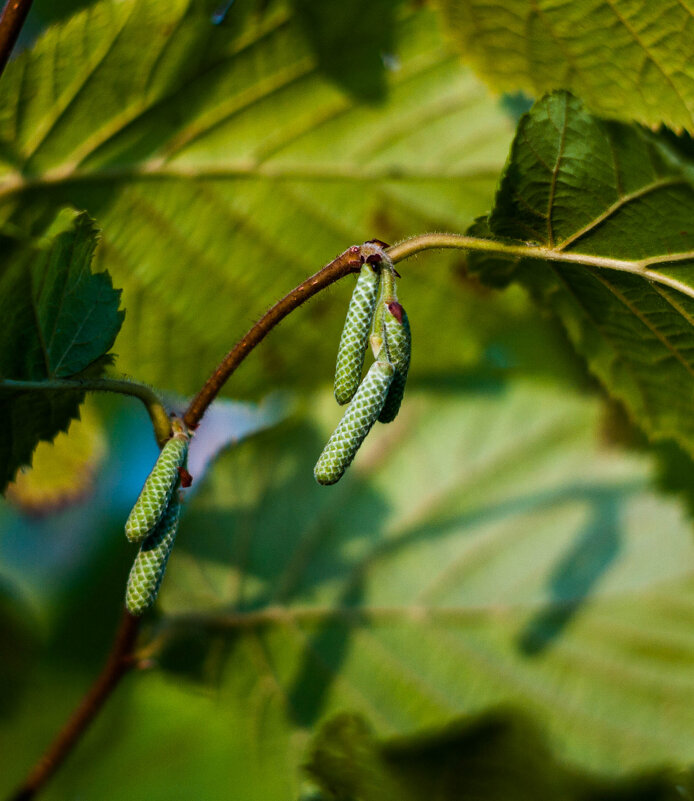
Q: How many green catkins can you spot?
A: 5